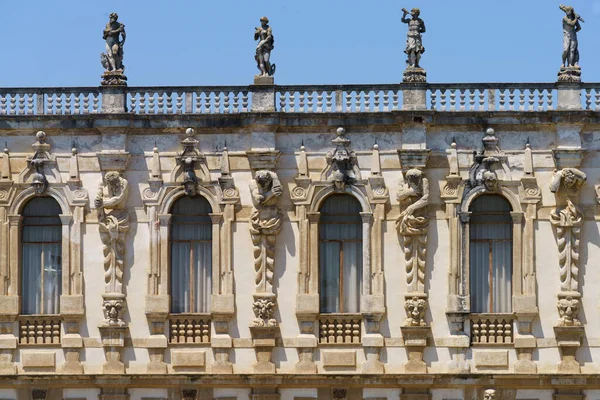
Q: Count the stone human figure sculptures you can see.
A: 8